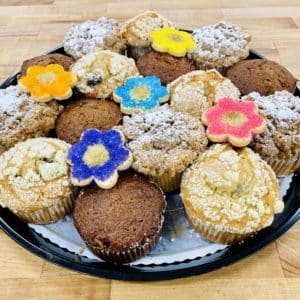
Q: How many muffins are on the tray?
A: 15